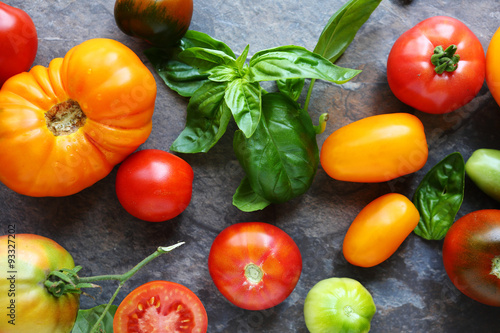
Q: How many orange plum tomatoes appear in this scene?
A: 2